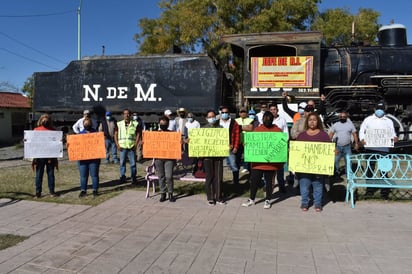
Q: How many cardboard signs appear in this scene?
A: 7